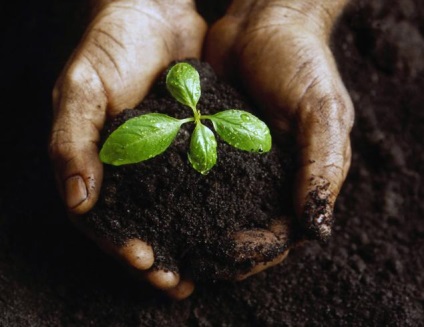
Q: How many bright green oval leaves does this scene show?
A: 4